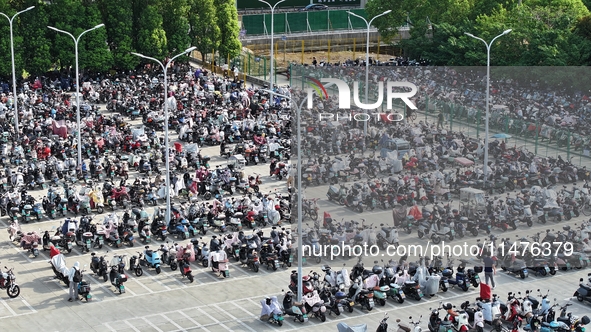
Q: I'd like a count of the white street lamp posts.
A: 7